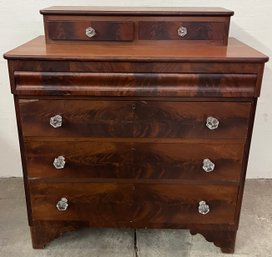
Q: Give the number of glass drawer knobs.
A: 8